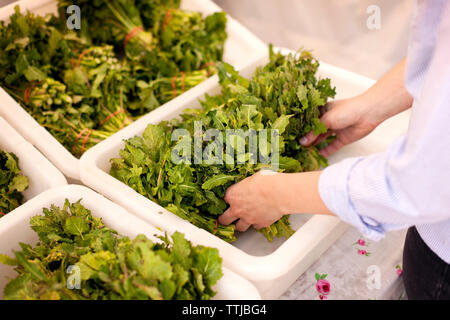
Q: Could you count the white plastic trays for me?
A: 4